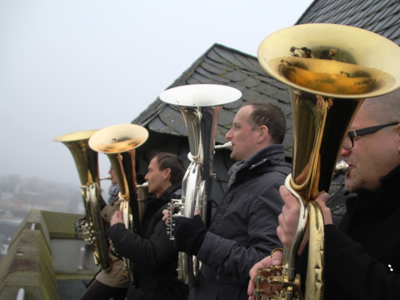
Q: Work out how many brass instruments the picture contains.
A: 4